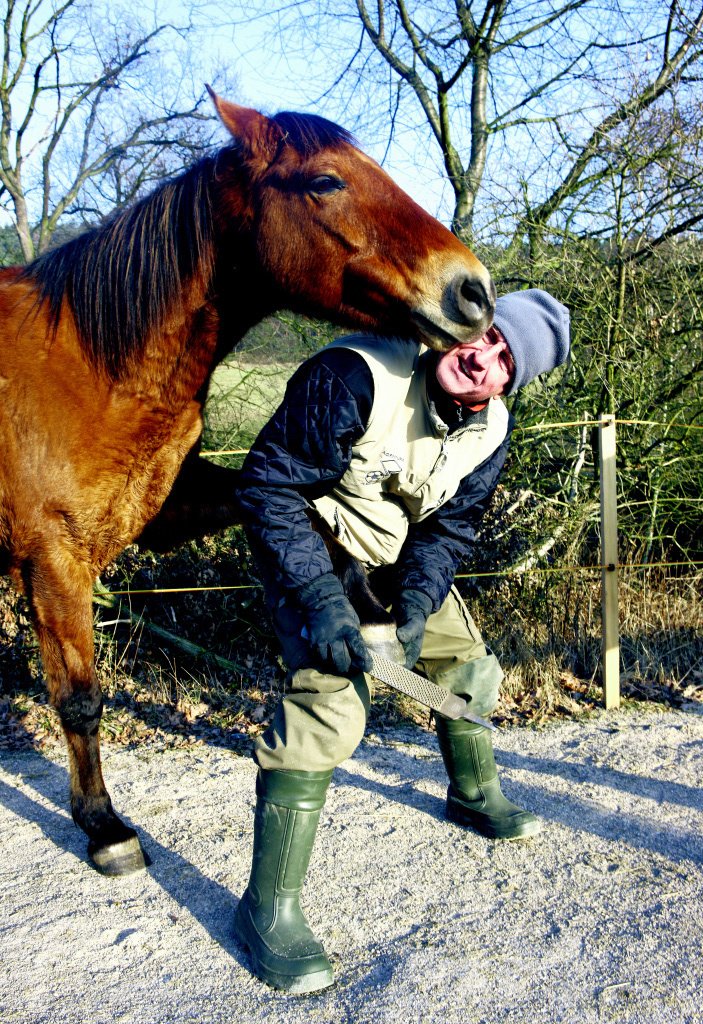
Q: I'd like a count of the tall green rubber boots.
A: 2